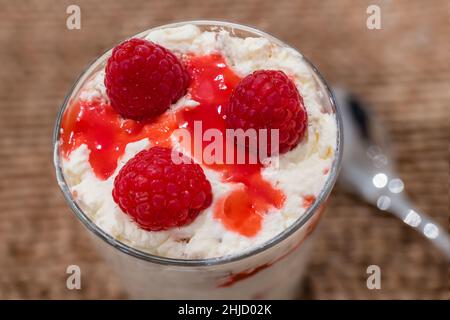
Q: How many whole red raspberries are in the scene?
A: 3